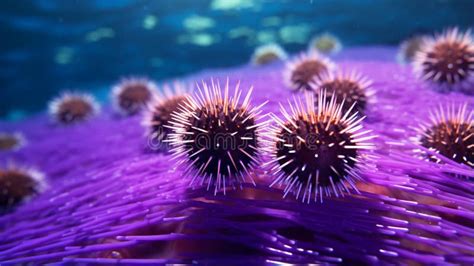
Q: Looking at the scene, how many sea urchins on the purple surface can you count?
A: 14